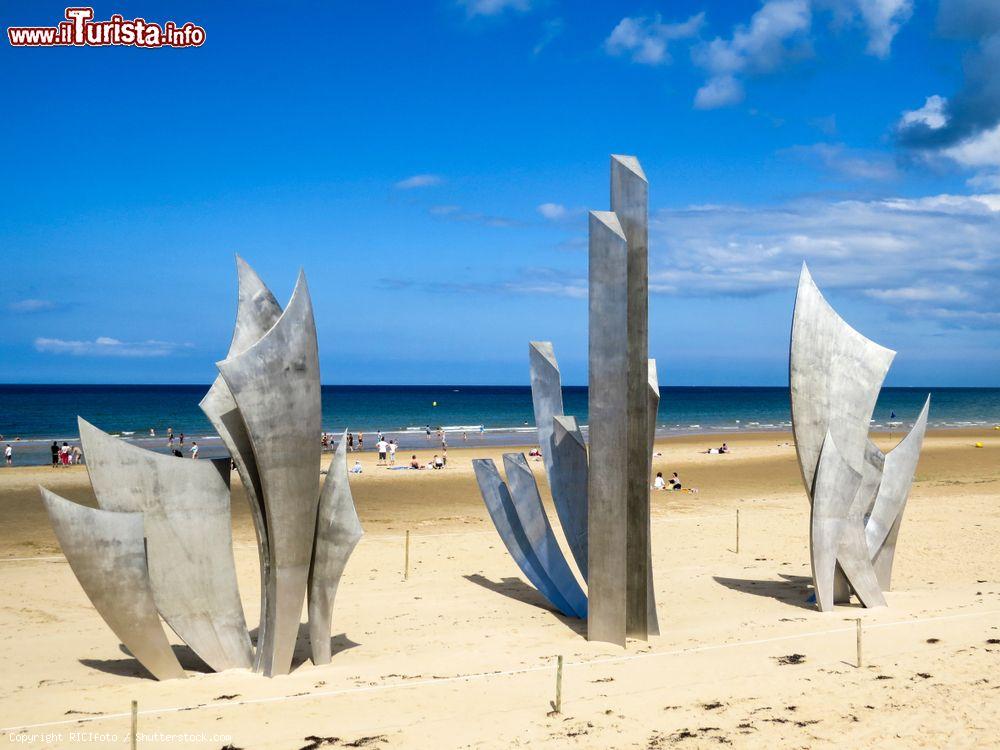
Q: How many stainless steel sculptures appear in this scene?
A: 3